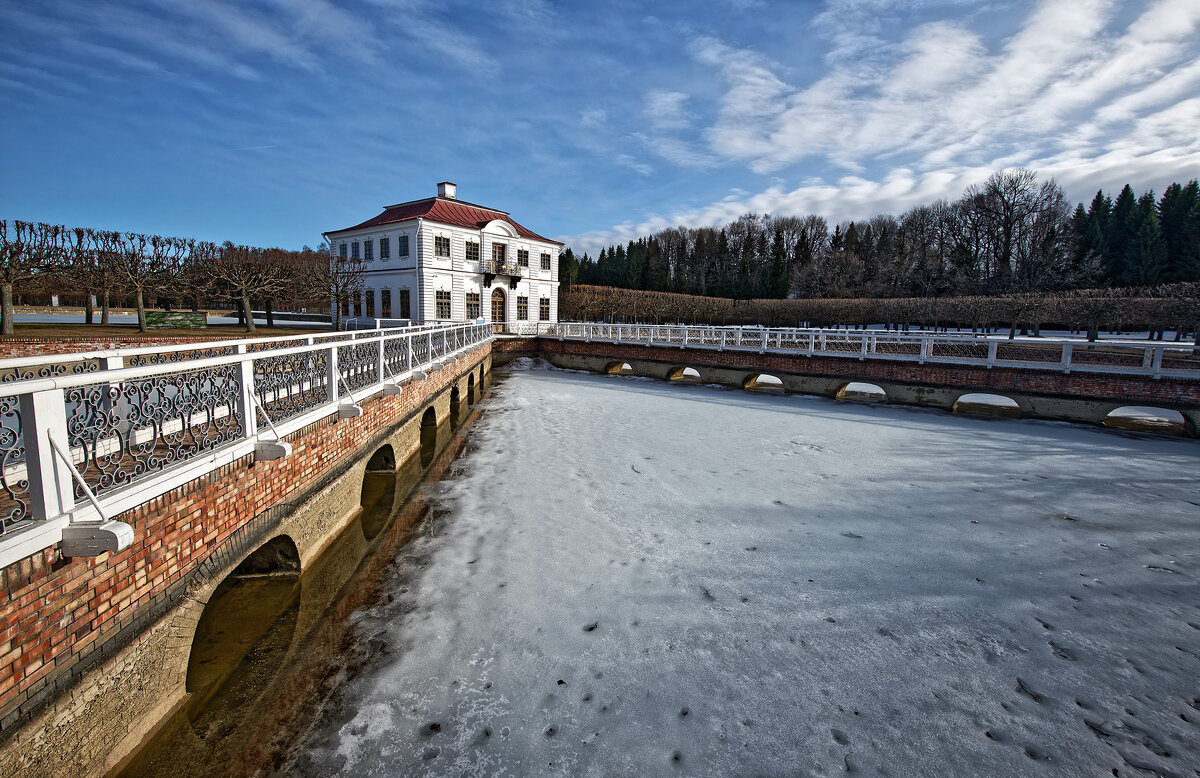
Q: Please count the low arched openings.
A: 12